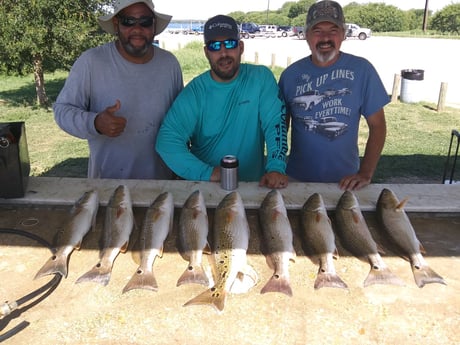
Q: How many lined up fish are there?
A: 9